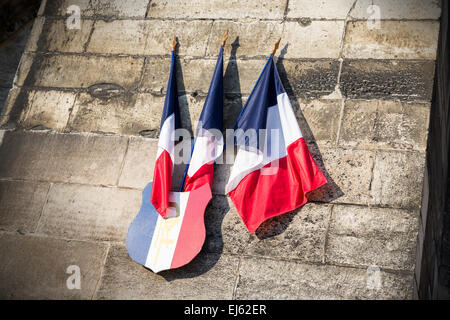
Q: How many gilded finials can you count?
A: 3